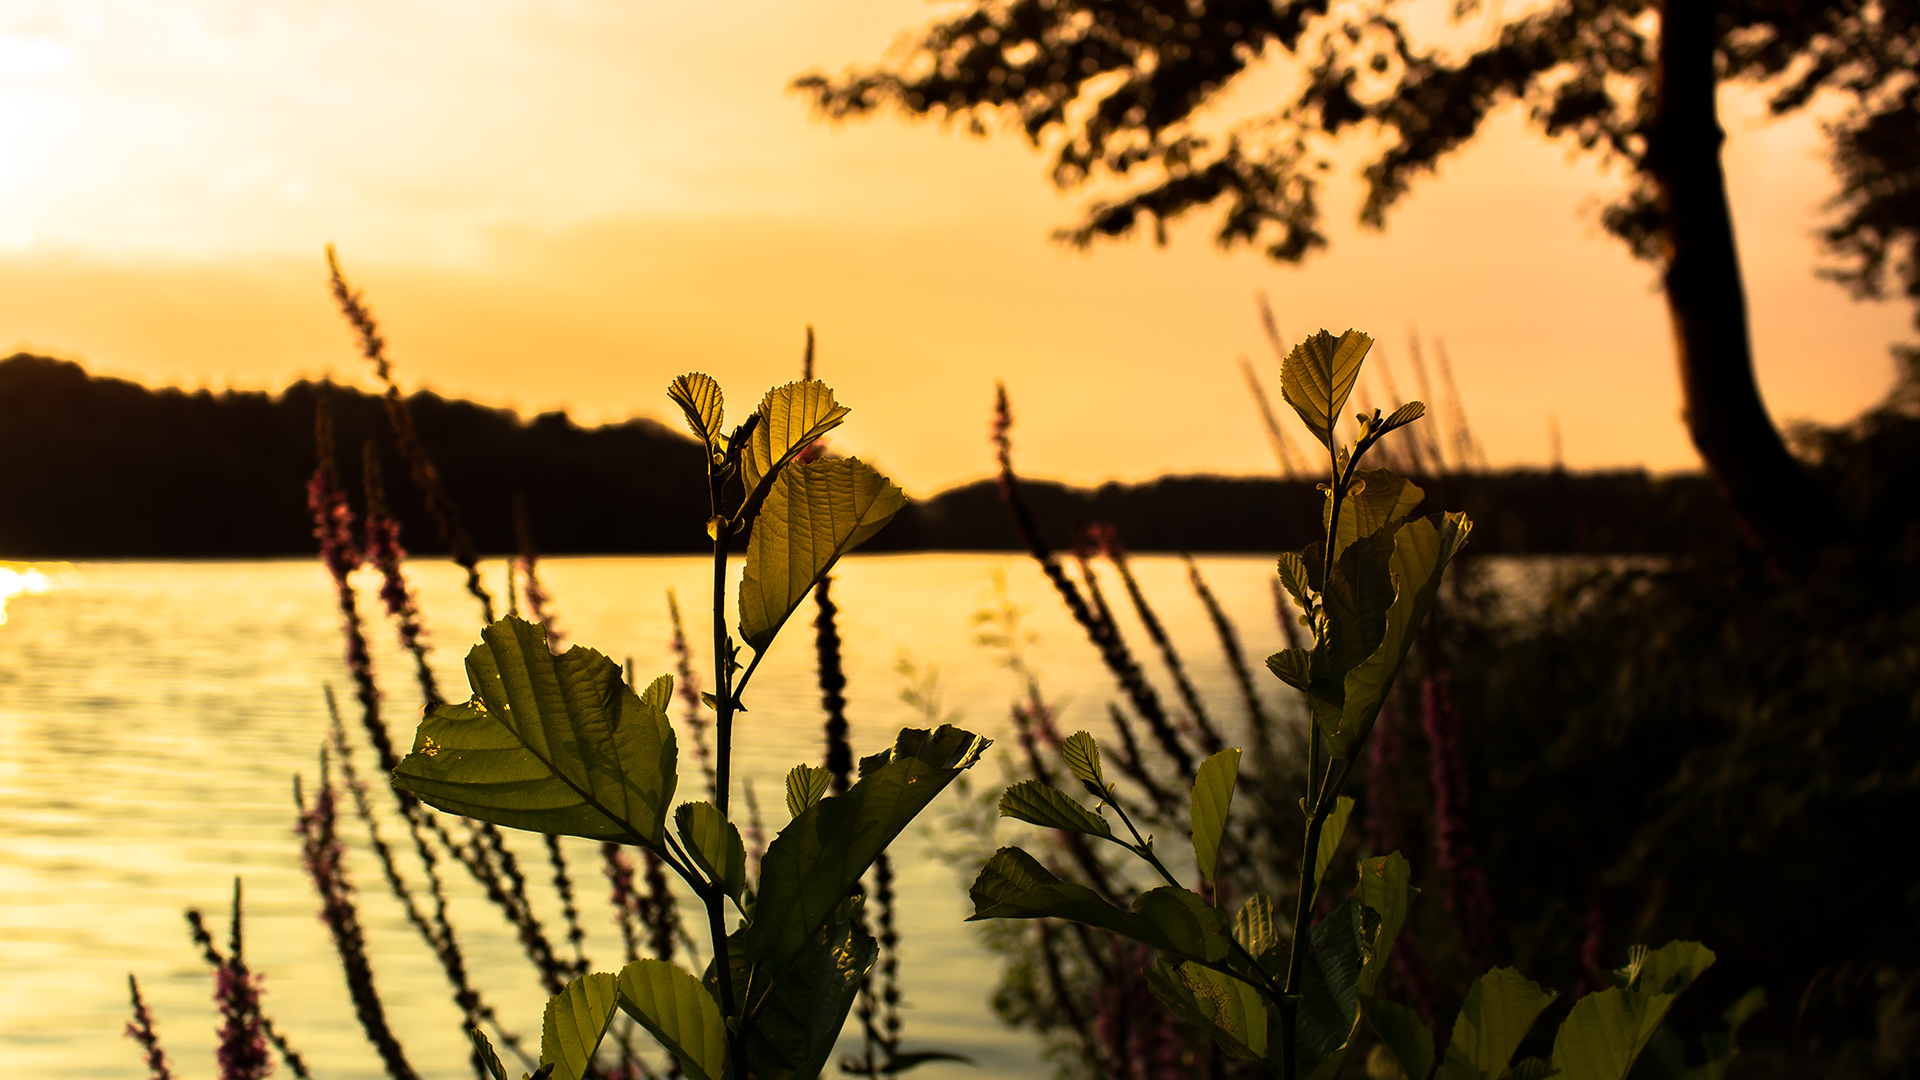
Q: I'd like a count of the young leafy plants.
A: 2